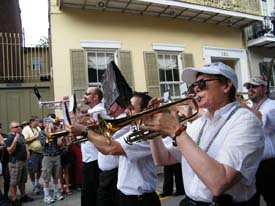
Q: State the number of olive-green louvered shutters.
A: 4